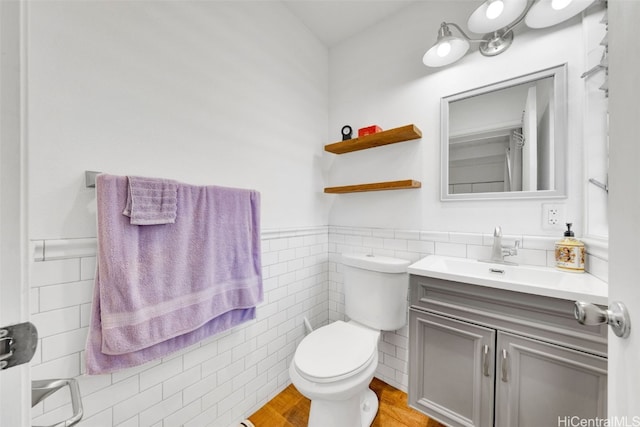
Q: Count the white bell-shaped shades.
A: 3